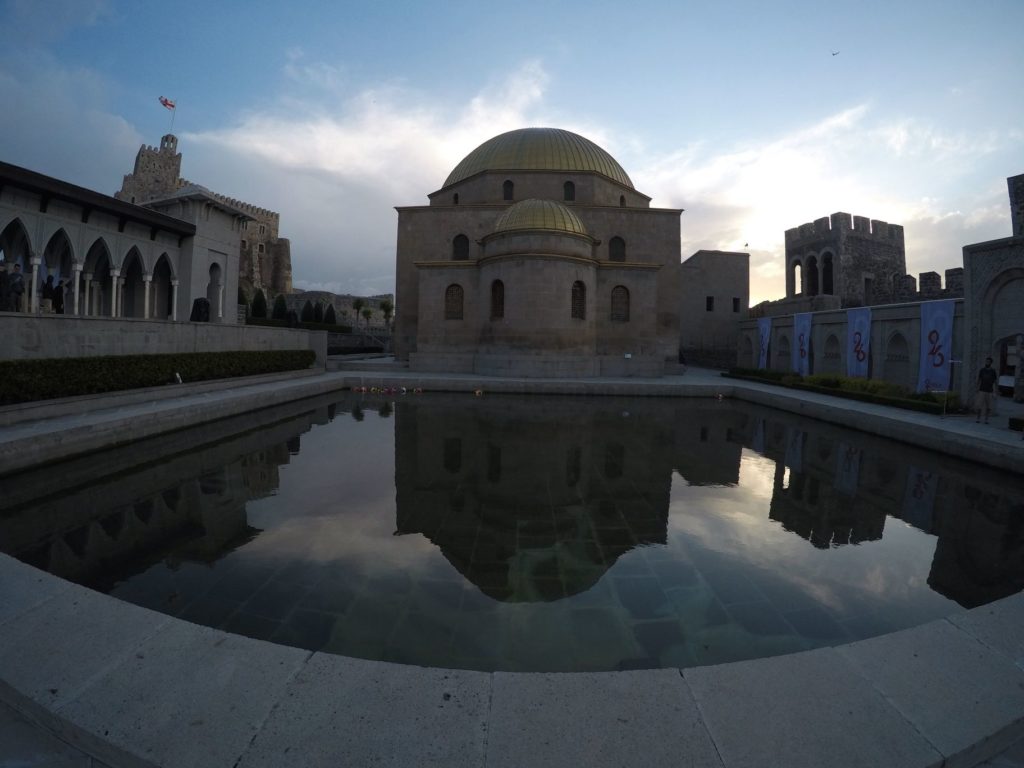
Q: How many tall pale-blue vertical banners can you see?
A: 4